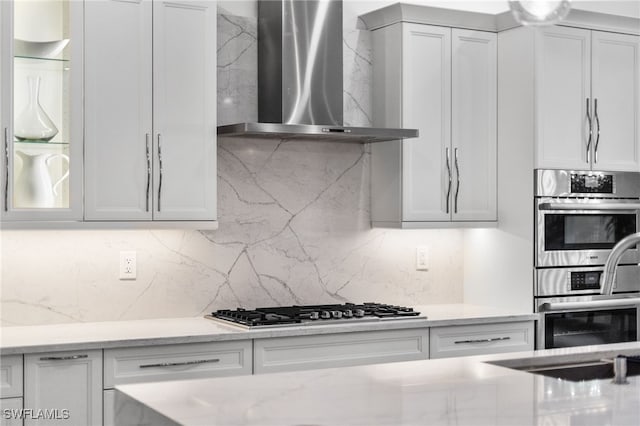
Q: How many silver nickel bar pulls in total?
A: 10